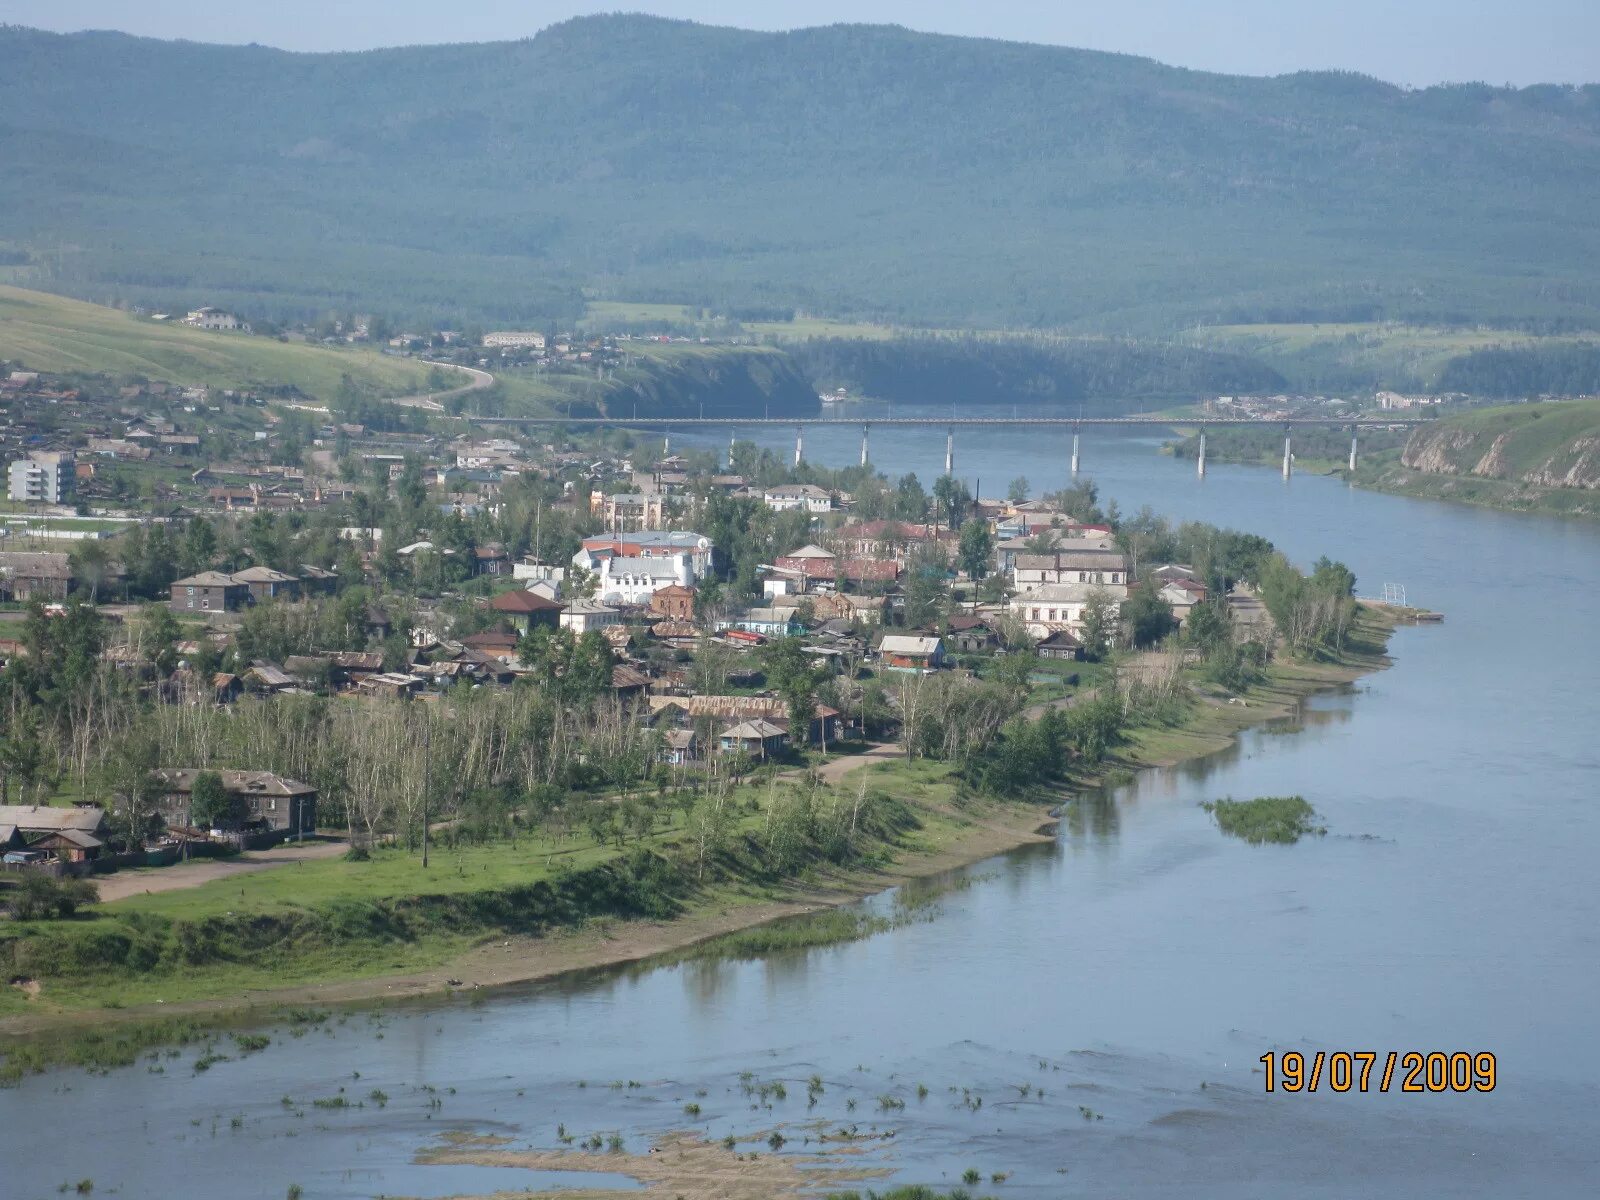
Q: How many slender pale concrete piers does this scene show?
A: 9